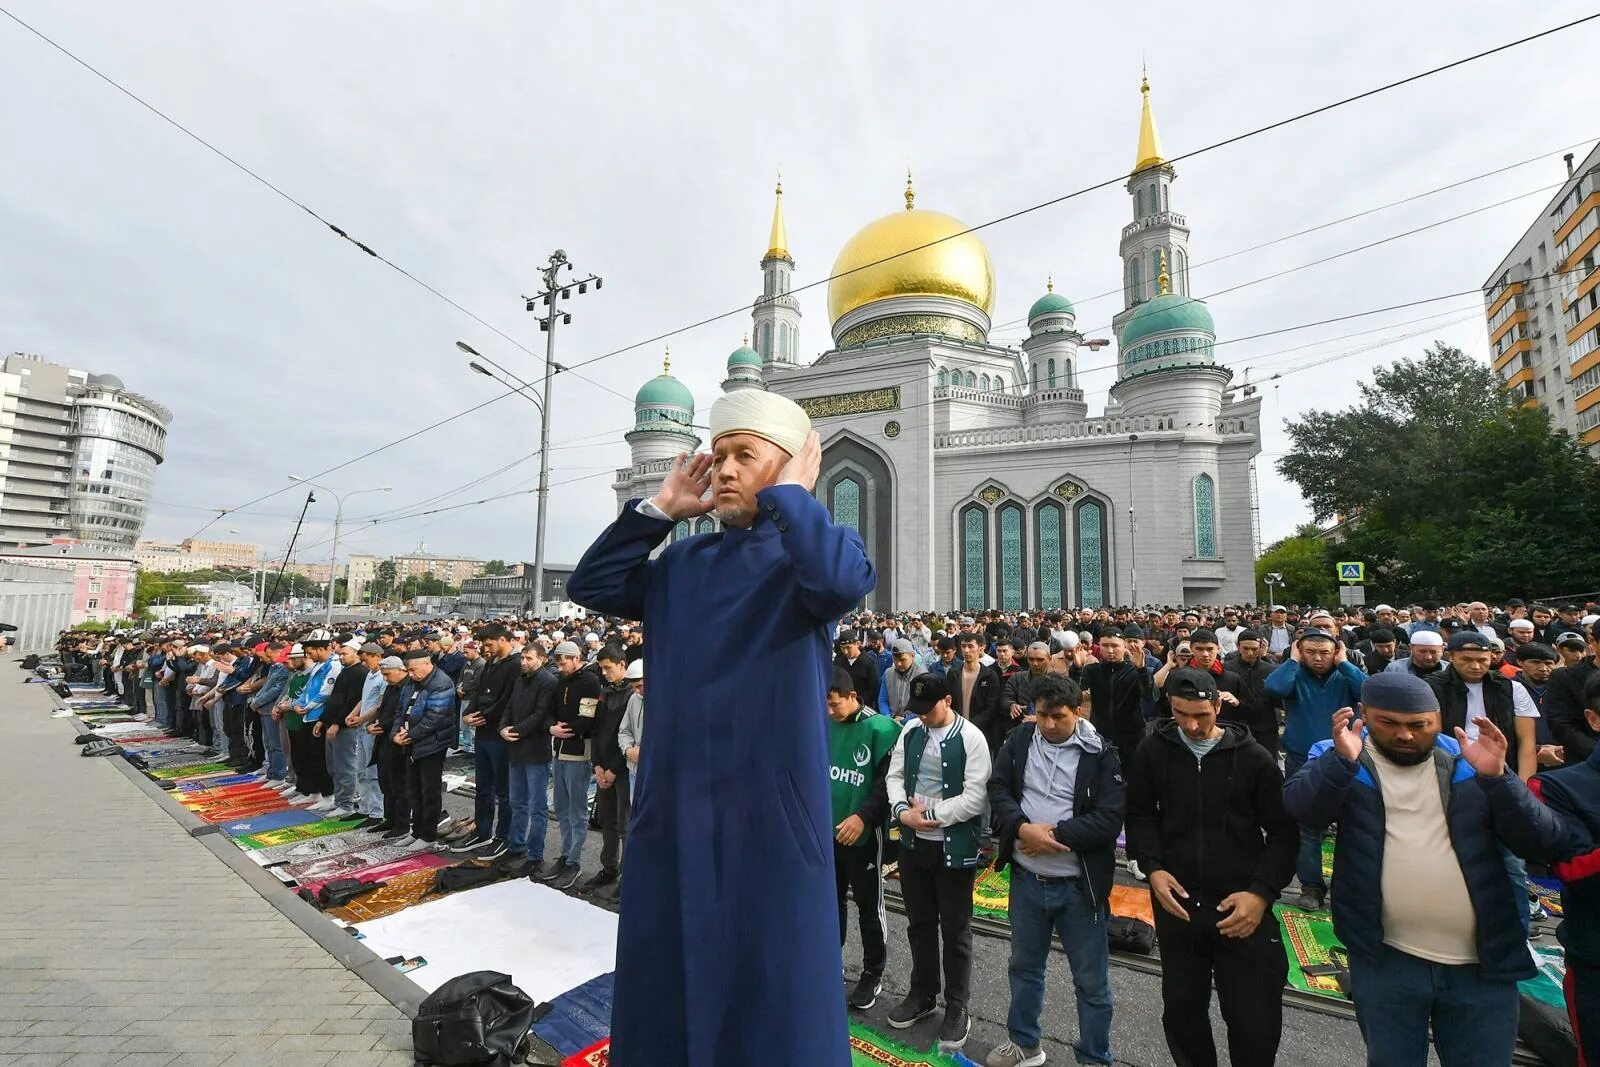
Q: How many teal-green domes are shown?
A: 4